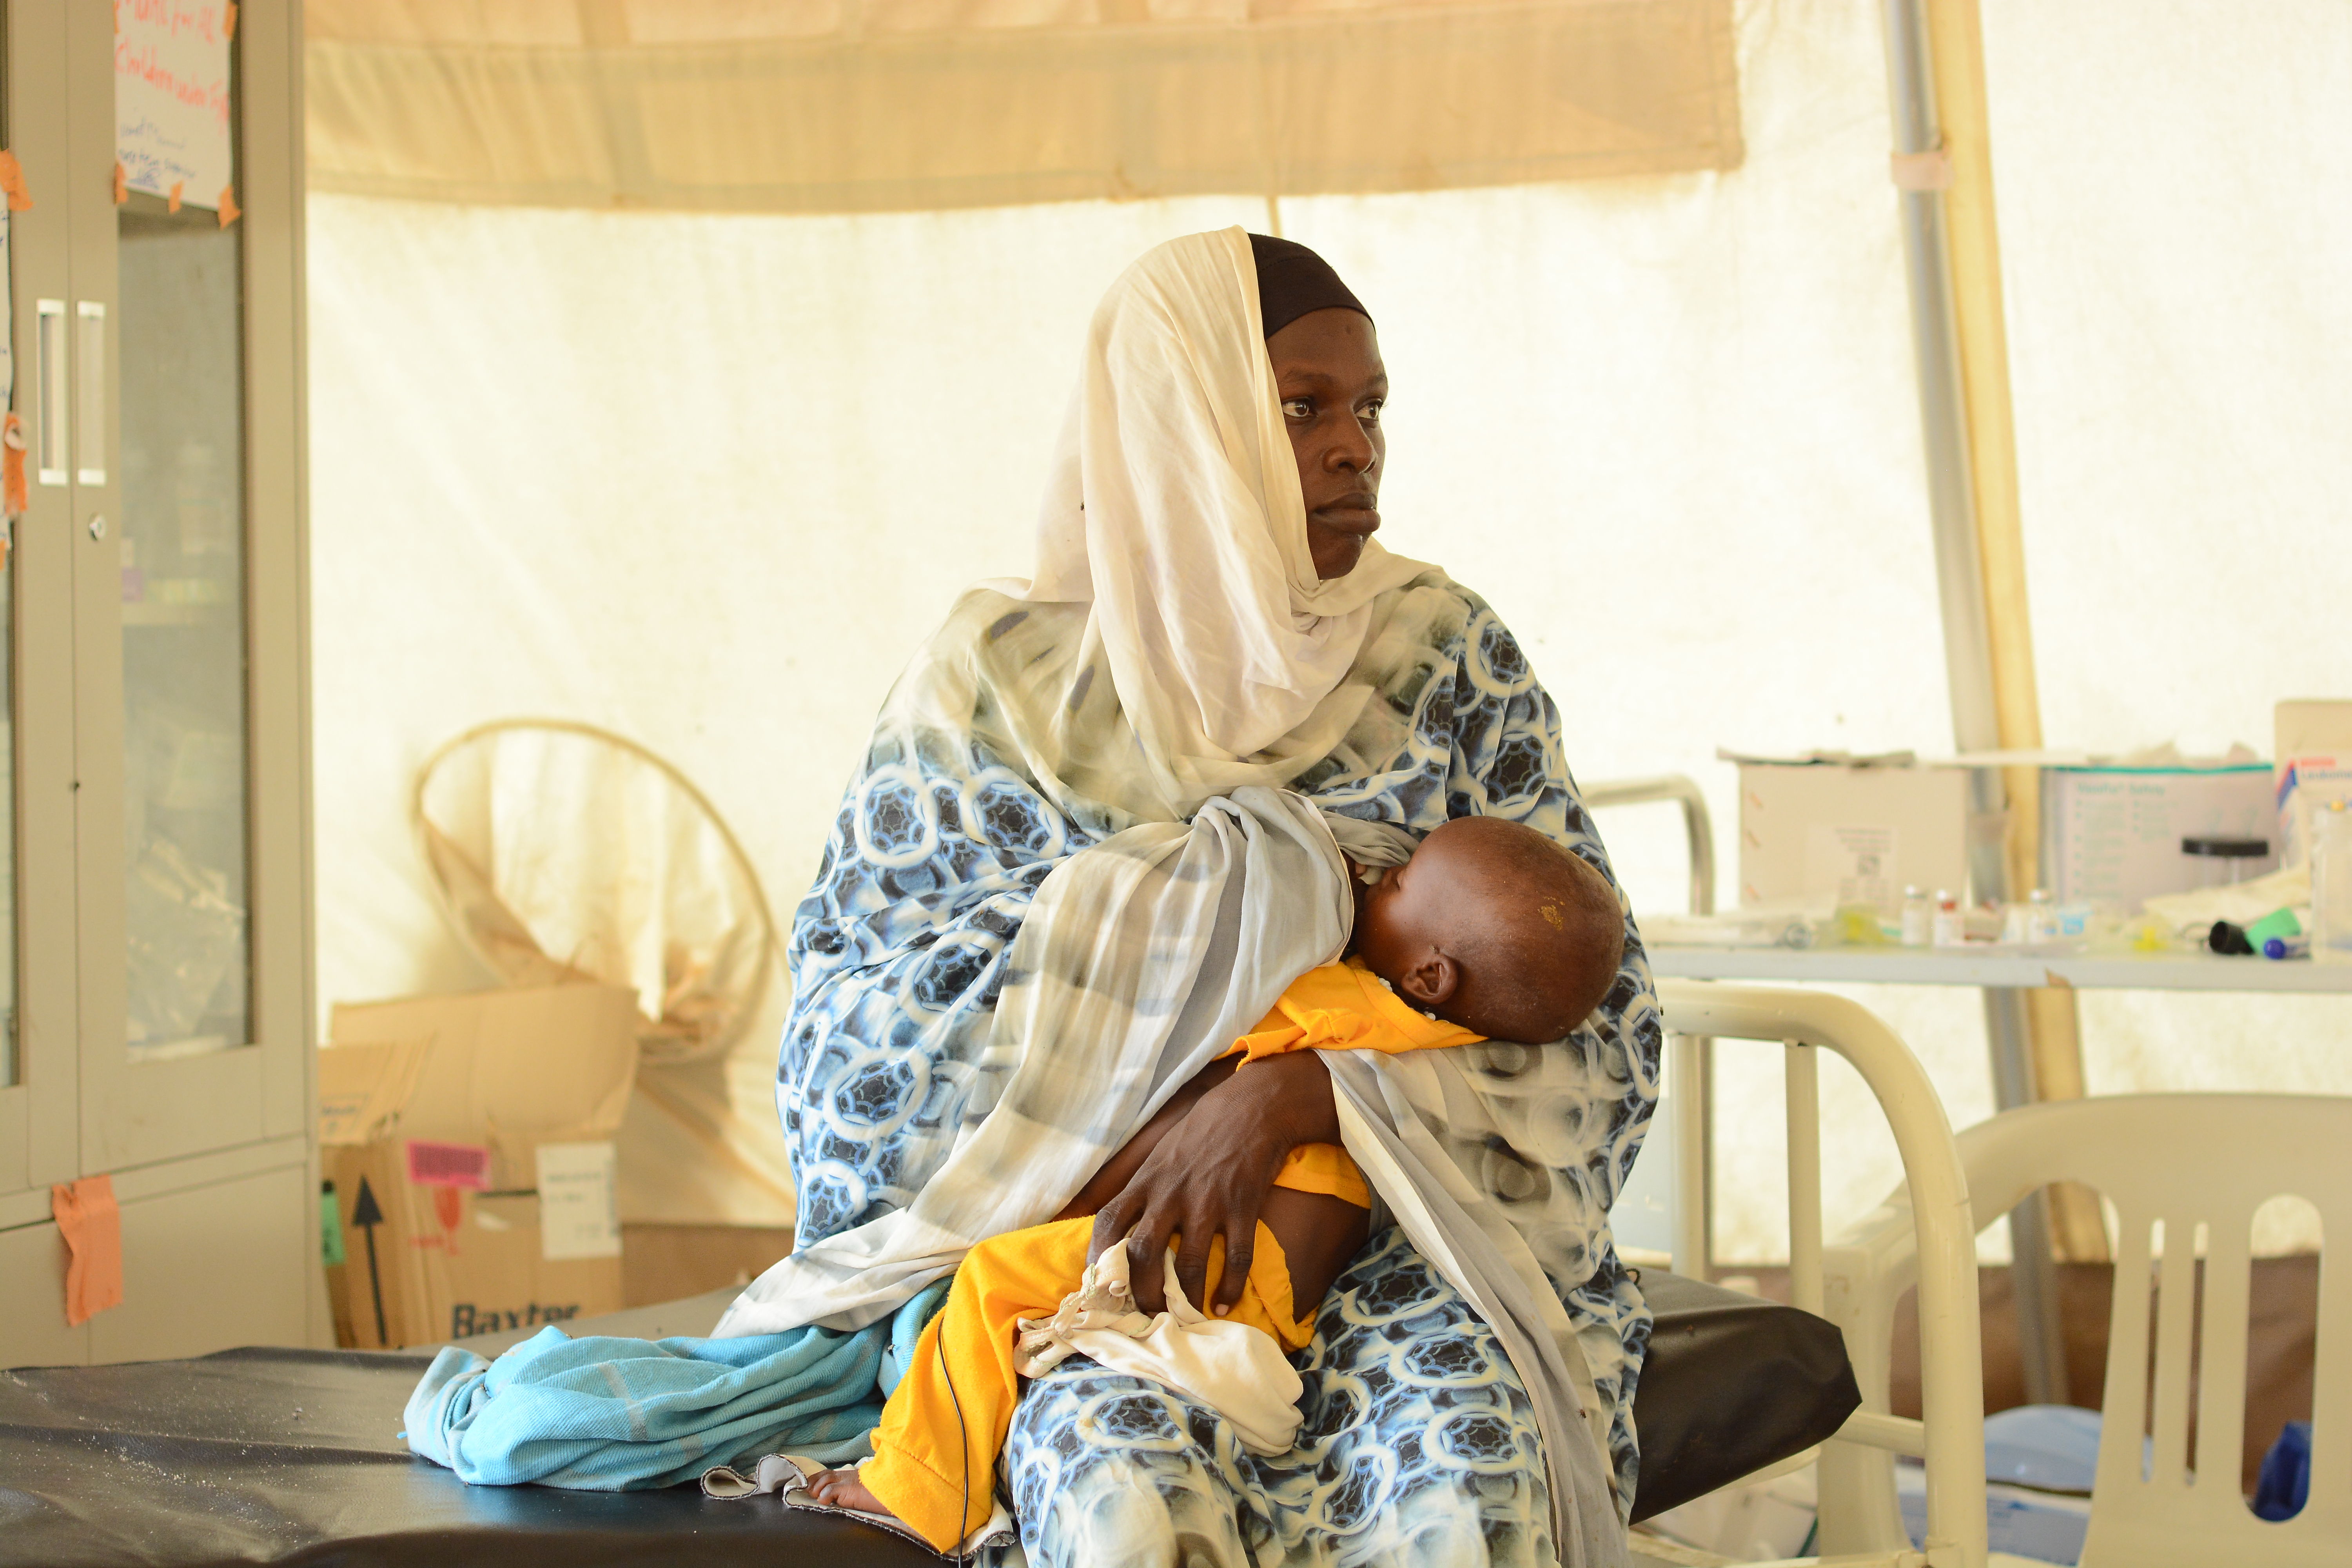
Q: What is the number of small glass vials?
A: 3